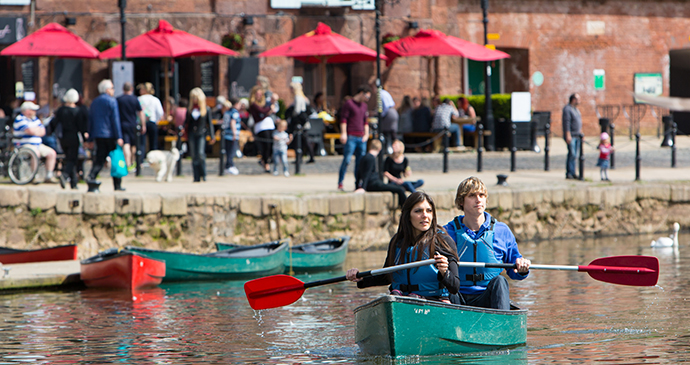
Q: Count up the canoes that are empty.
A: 4